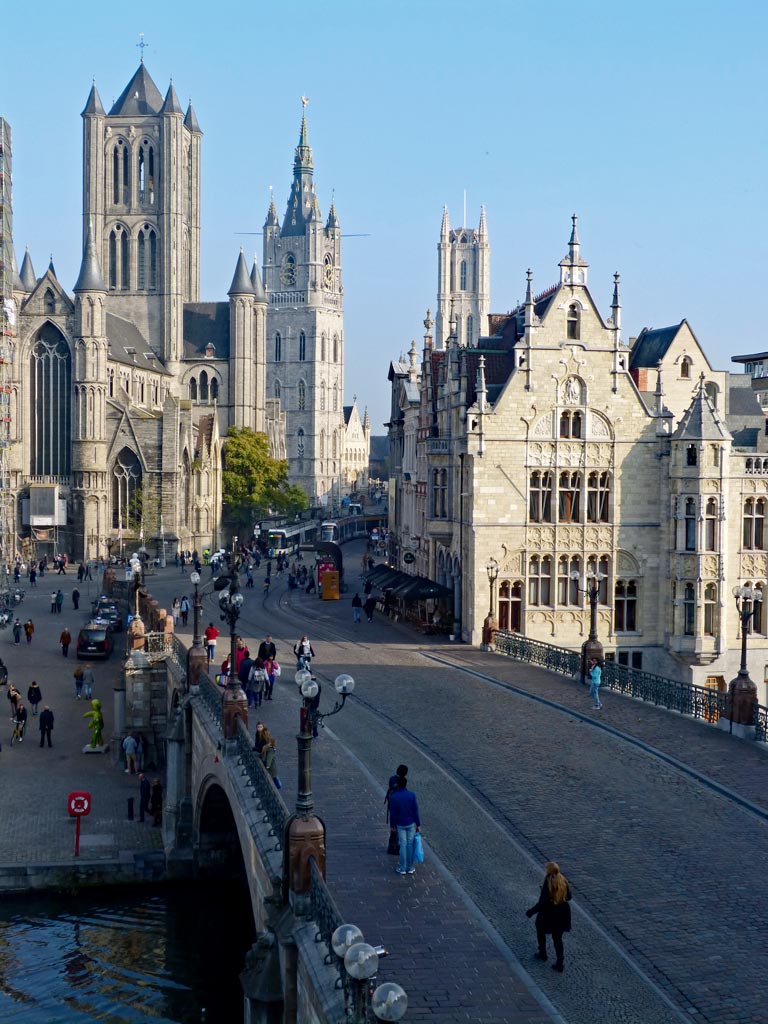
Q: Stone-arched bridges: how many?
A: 1